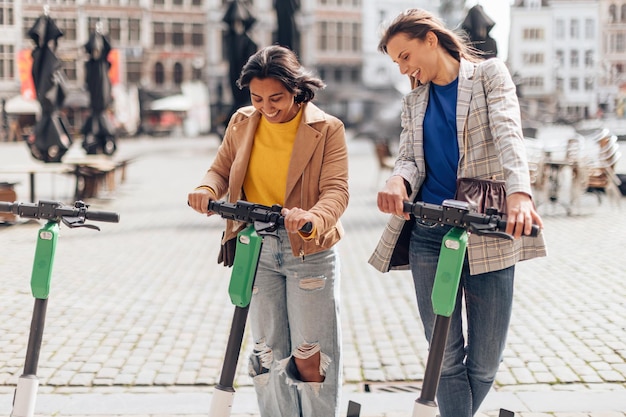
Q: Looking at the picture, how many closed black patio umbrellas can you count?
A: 5